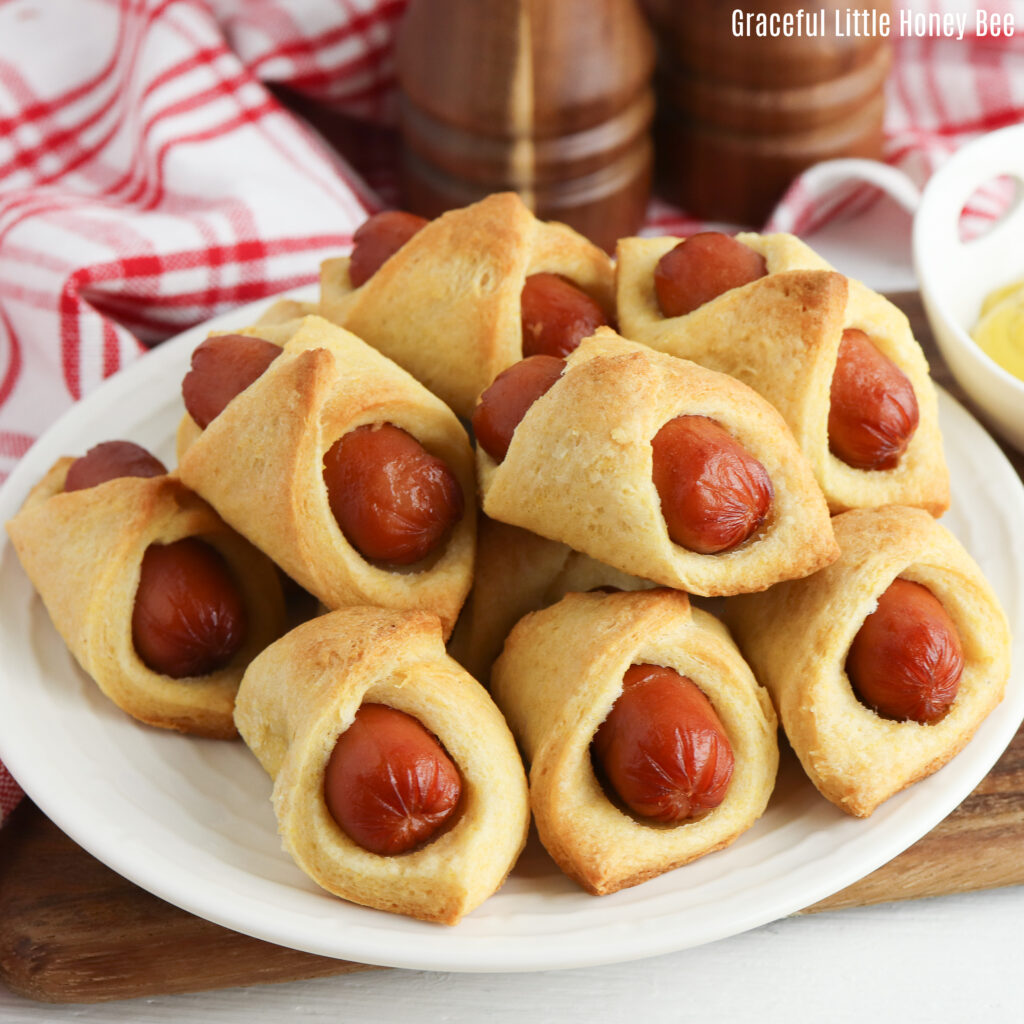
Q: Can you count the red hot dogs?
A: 8